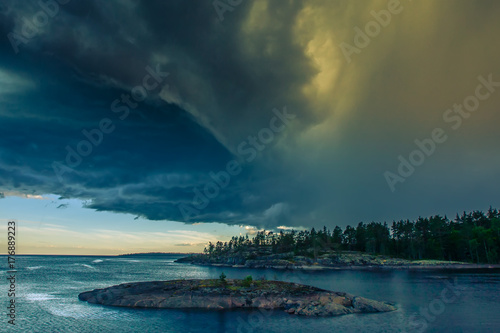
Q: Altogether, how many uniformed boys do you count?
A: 0